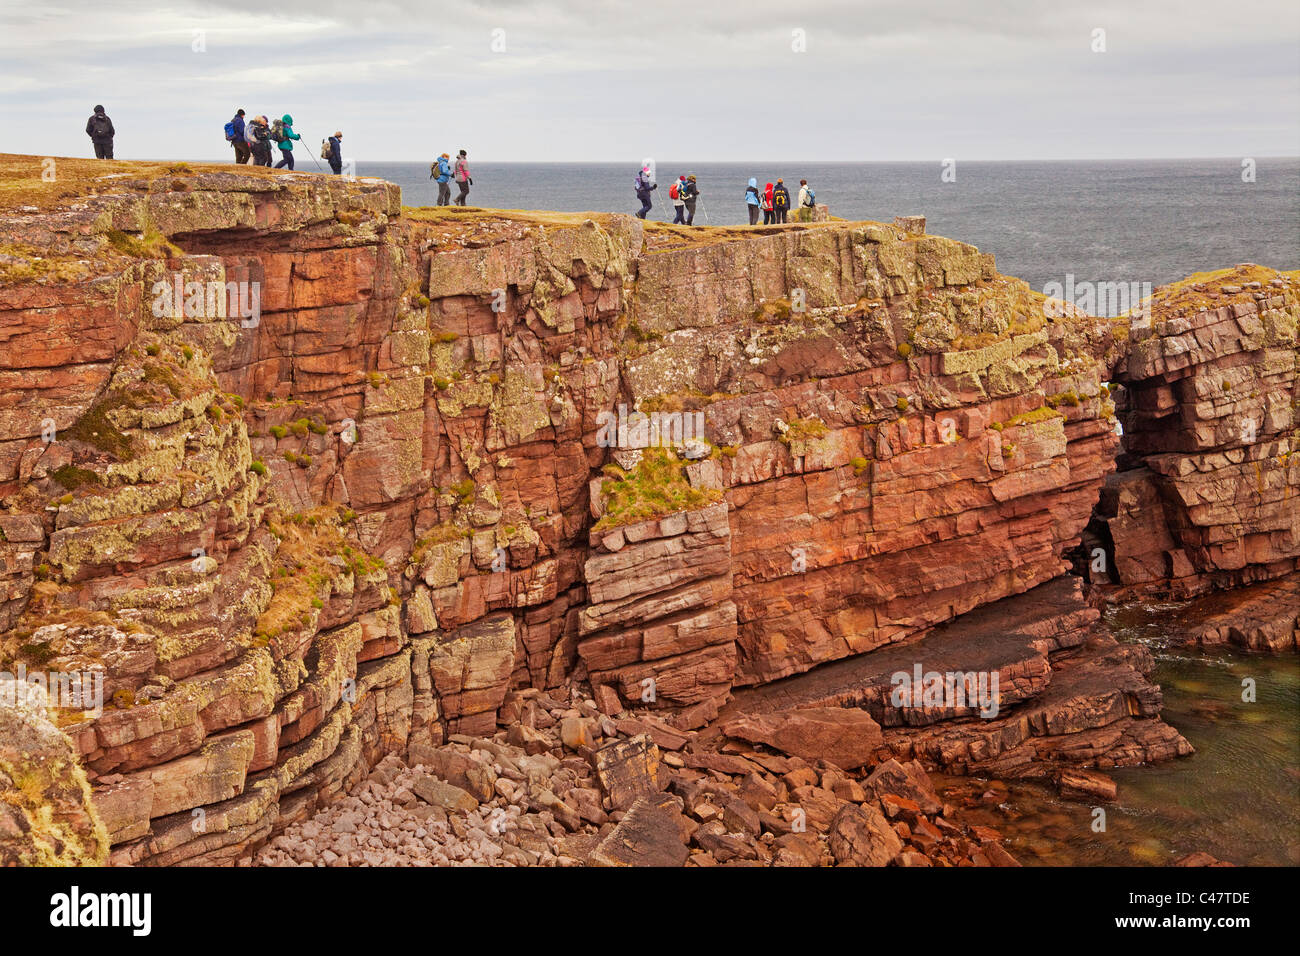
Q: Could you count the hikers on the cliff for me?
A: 15